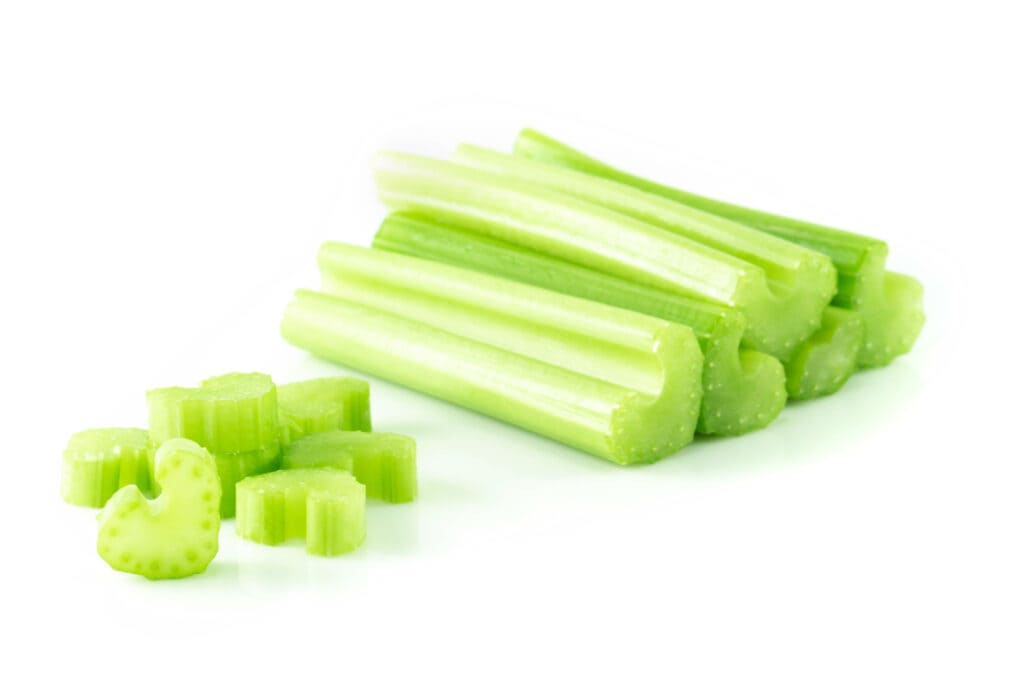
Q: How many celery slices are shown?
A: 7